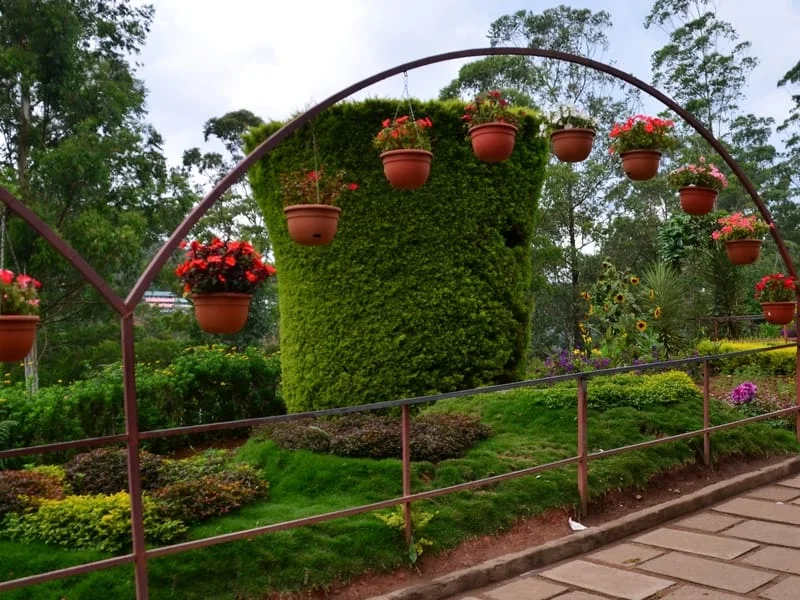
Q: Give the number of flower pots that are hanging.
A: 10